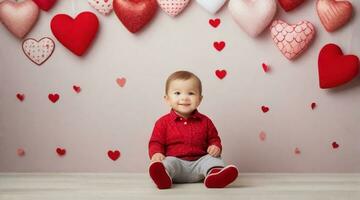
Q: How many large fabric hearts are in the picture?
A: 13